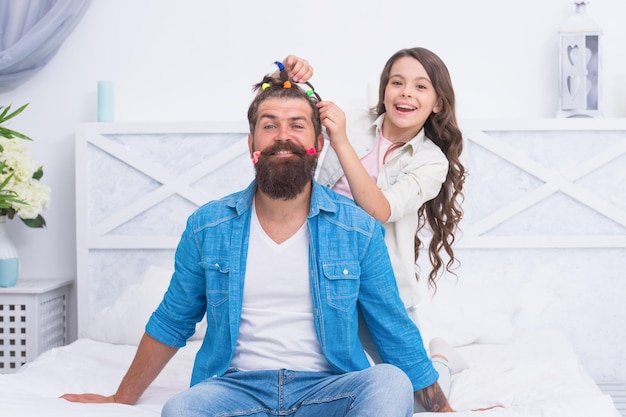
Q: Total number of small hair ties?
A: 6